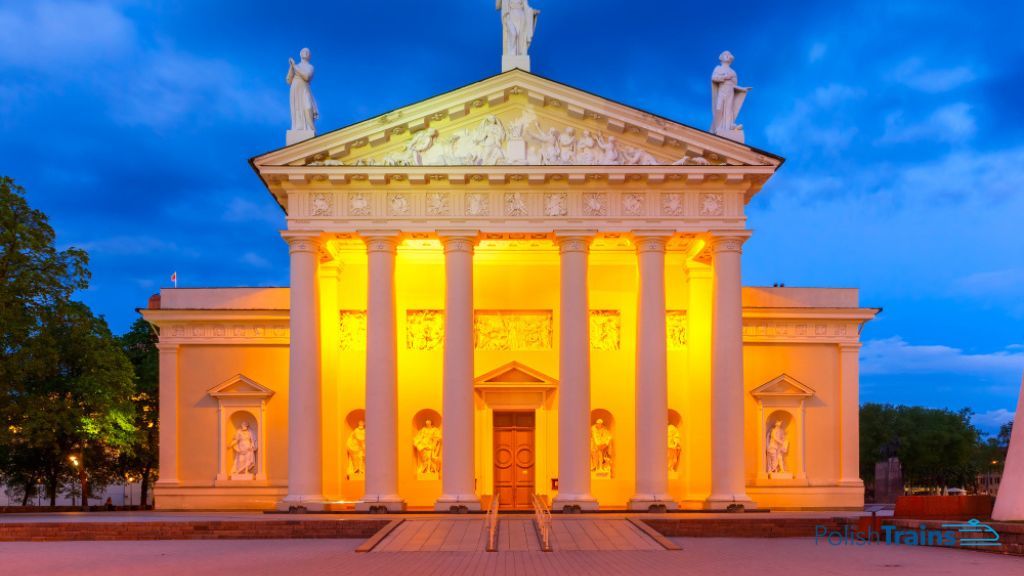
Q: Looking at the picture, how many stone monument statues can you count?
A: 9